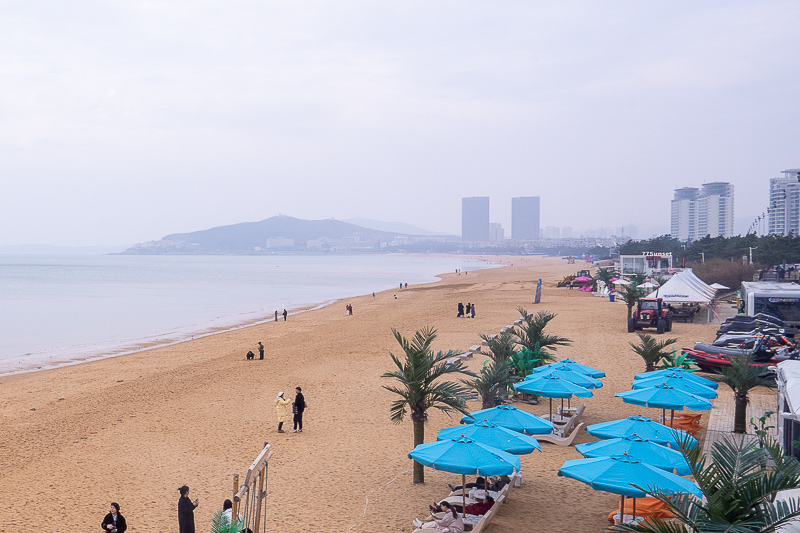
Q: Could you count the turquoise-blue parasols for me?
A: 12